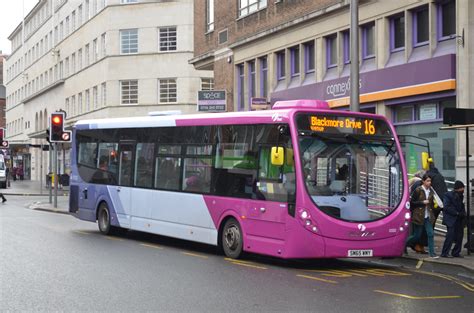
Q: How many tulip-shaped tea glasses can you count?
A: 0